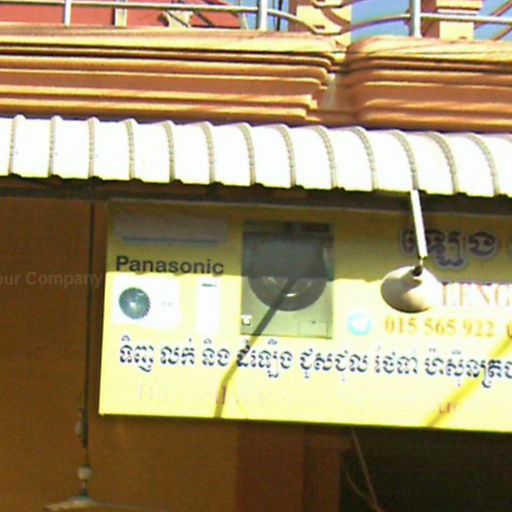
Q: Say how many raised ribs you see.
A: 13